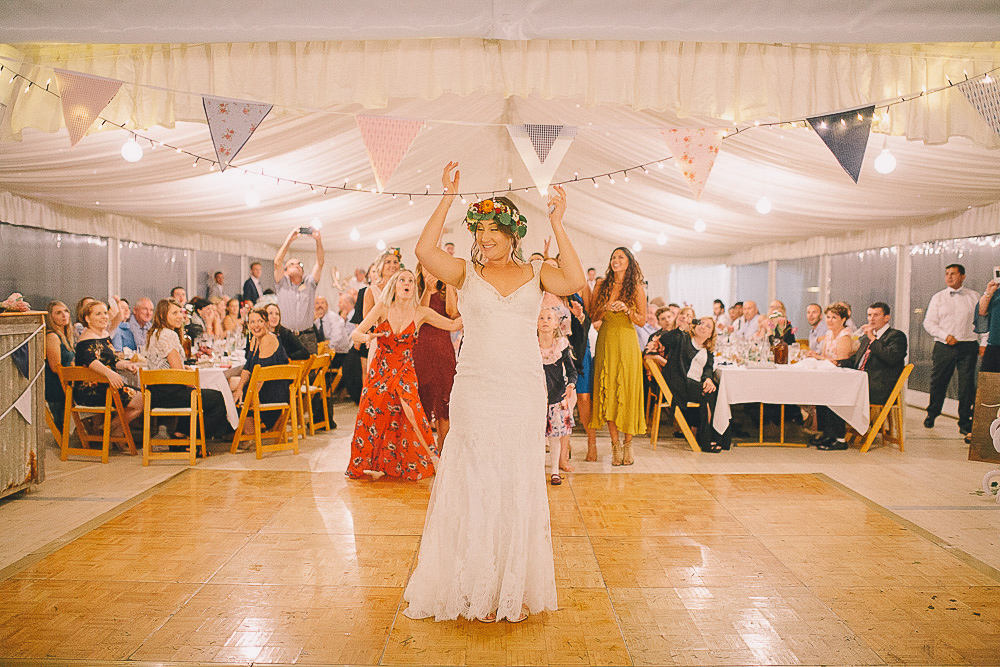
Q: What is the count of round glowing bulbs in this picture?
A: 10